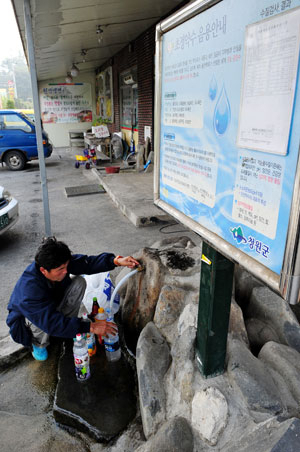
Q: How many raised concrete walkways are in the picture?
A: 1